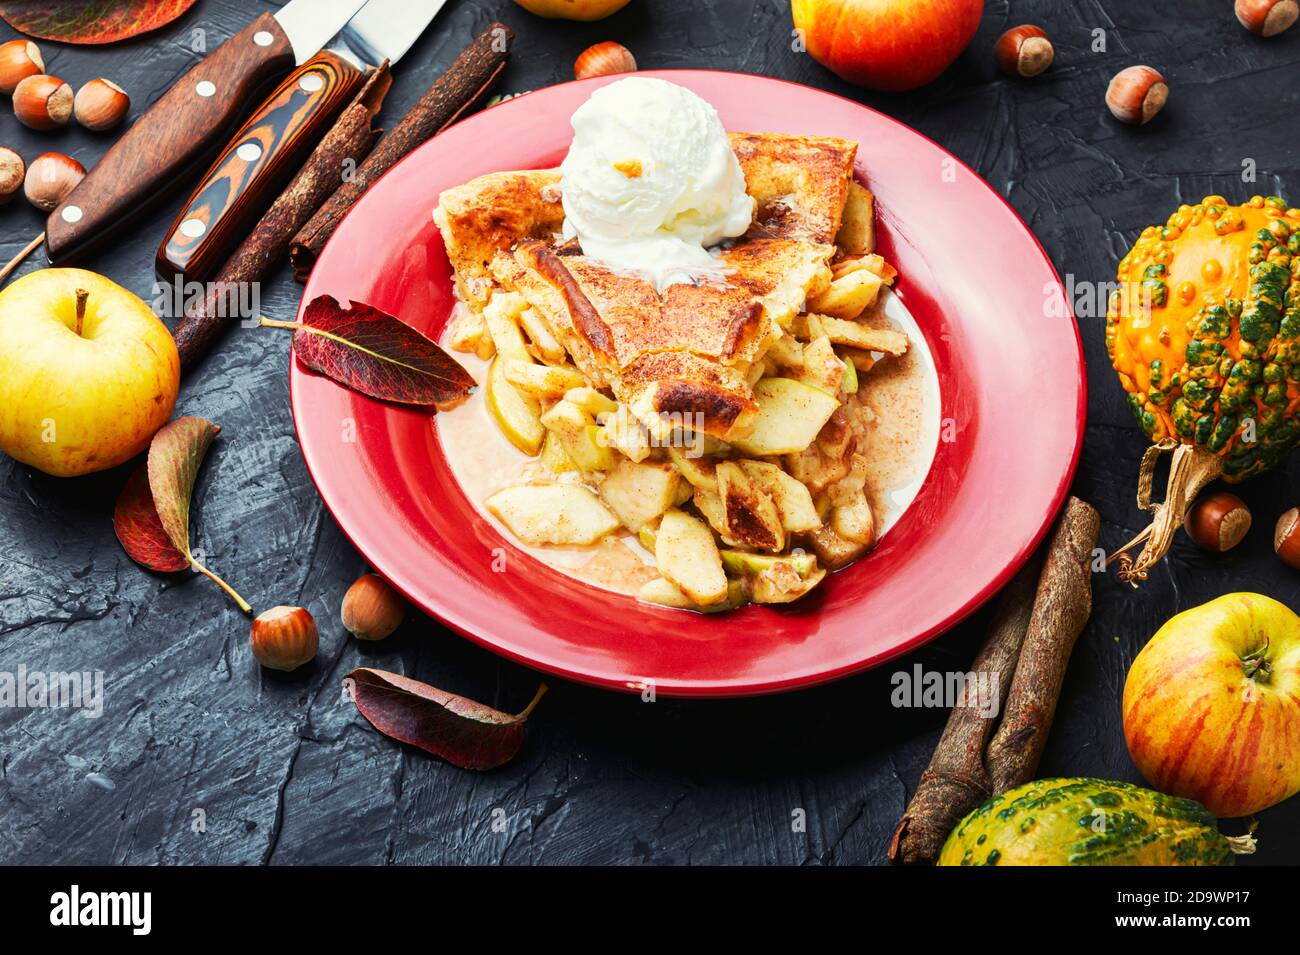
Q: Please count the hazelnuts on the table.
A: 13